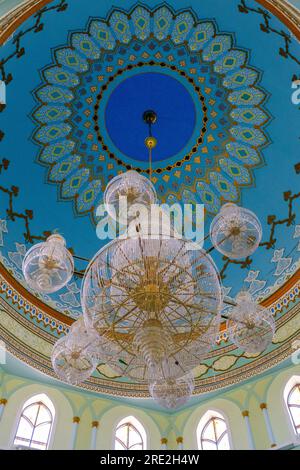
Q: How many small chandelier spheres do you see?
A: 6